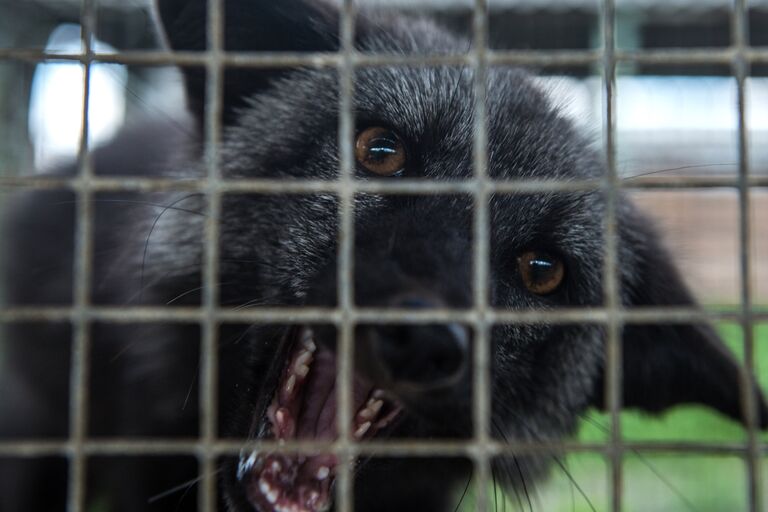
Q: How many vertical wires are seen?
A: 6